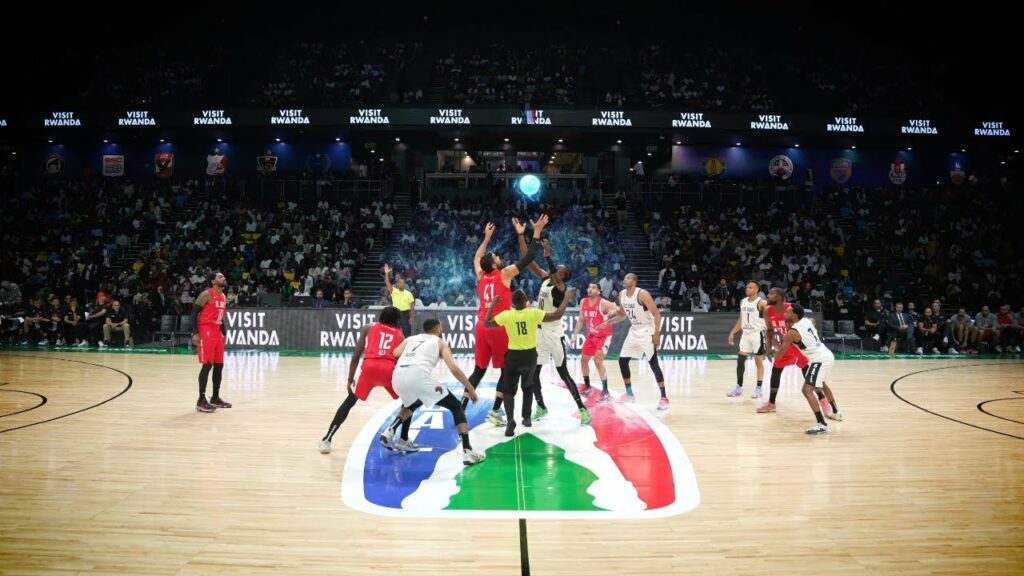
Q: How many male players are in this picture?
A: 10